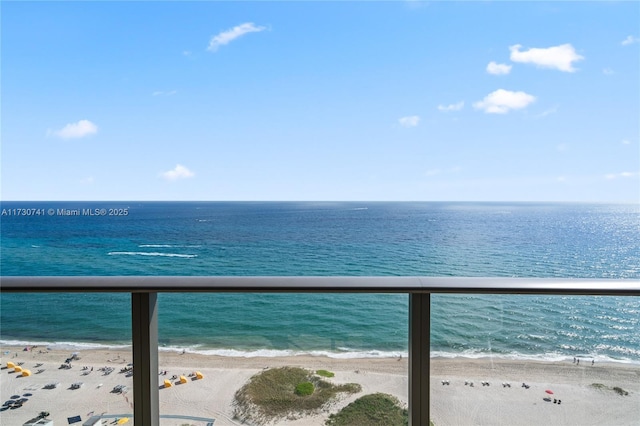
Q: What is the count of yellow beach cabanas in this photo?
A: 6